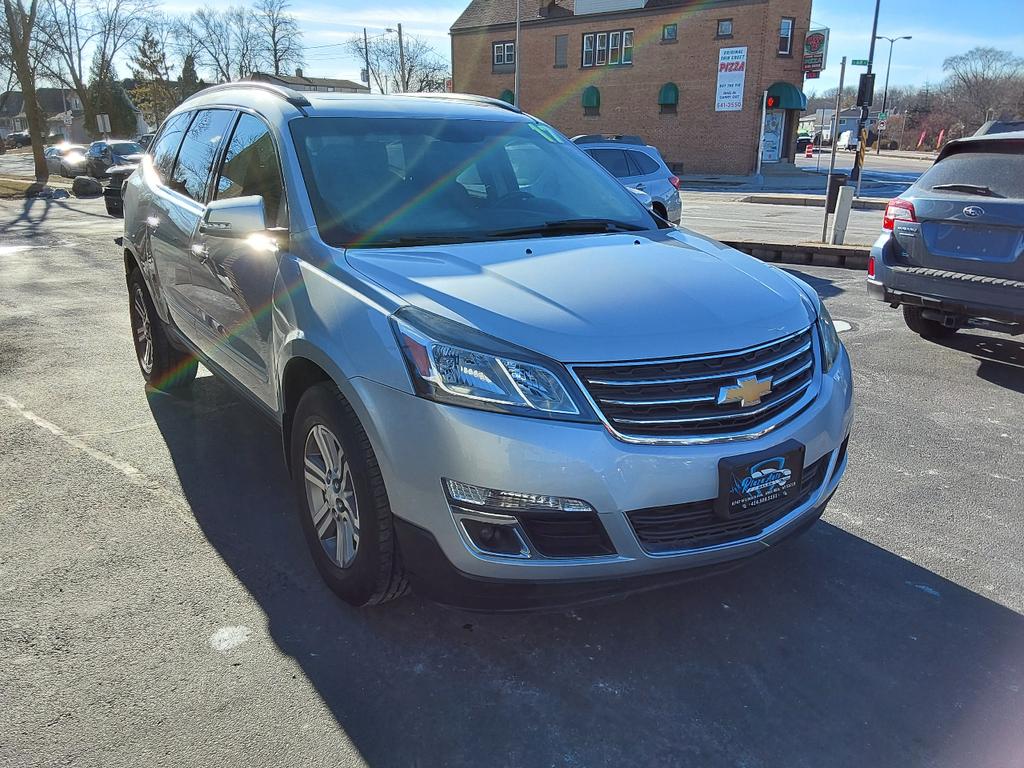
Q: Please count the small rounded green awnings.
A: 3